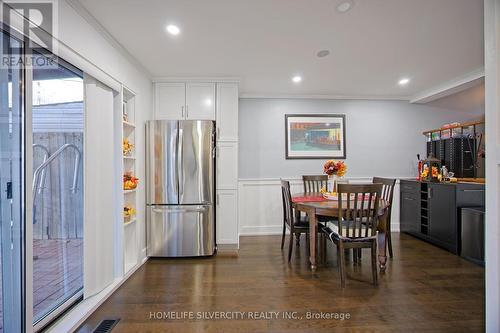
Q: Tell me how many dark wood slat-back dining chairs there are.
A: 4